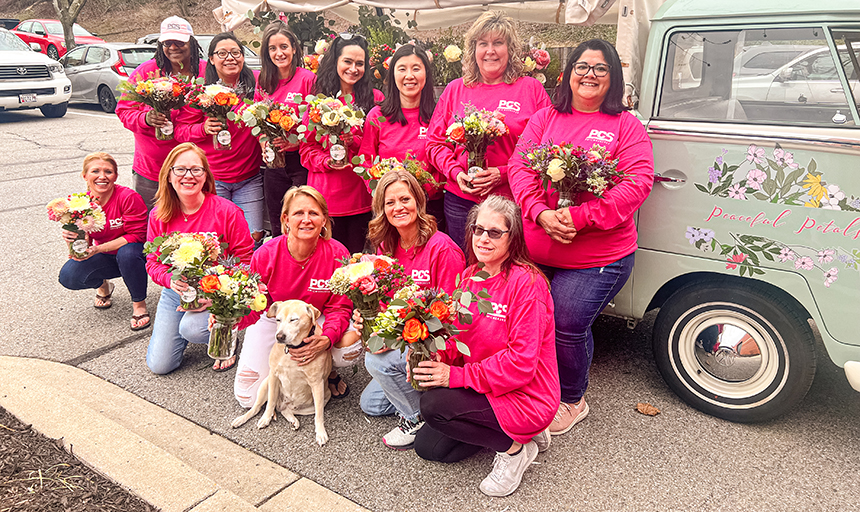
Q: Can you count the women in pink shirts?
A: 12